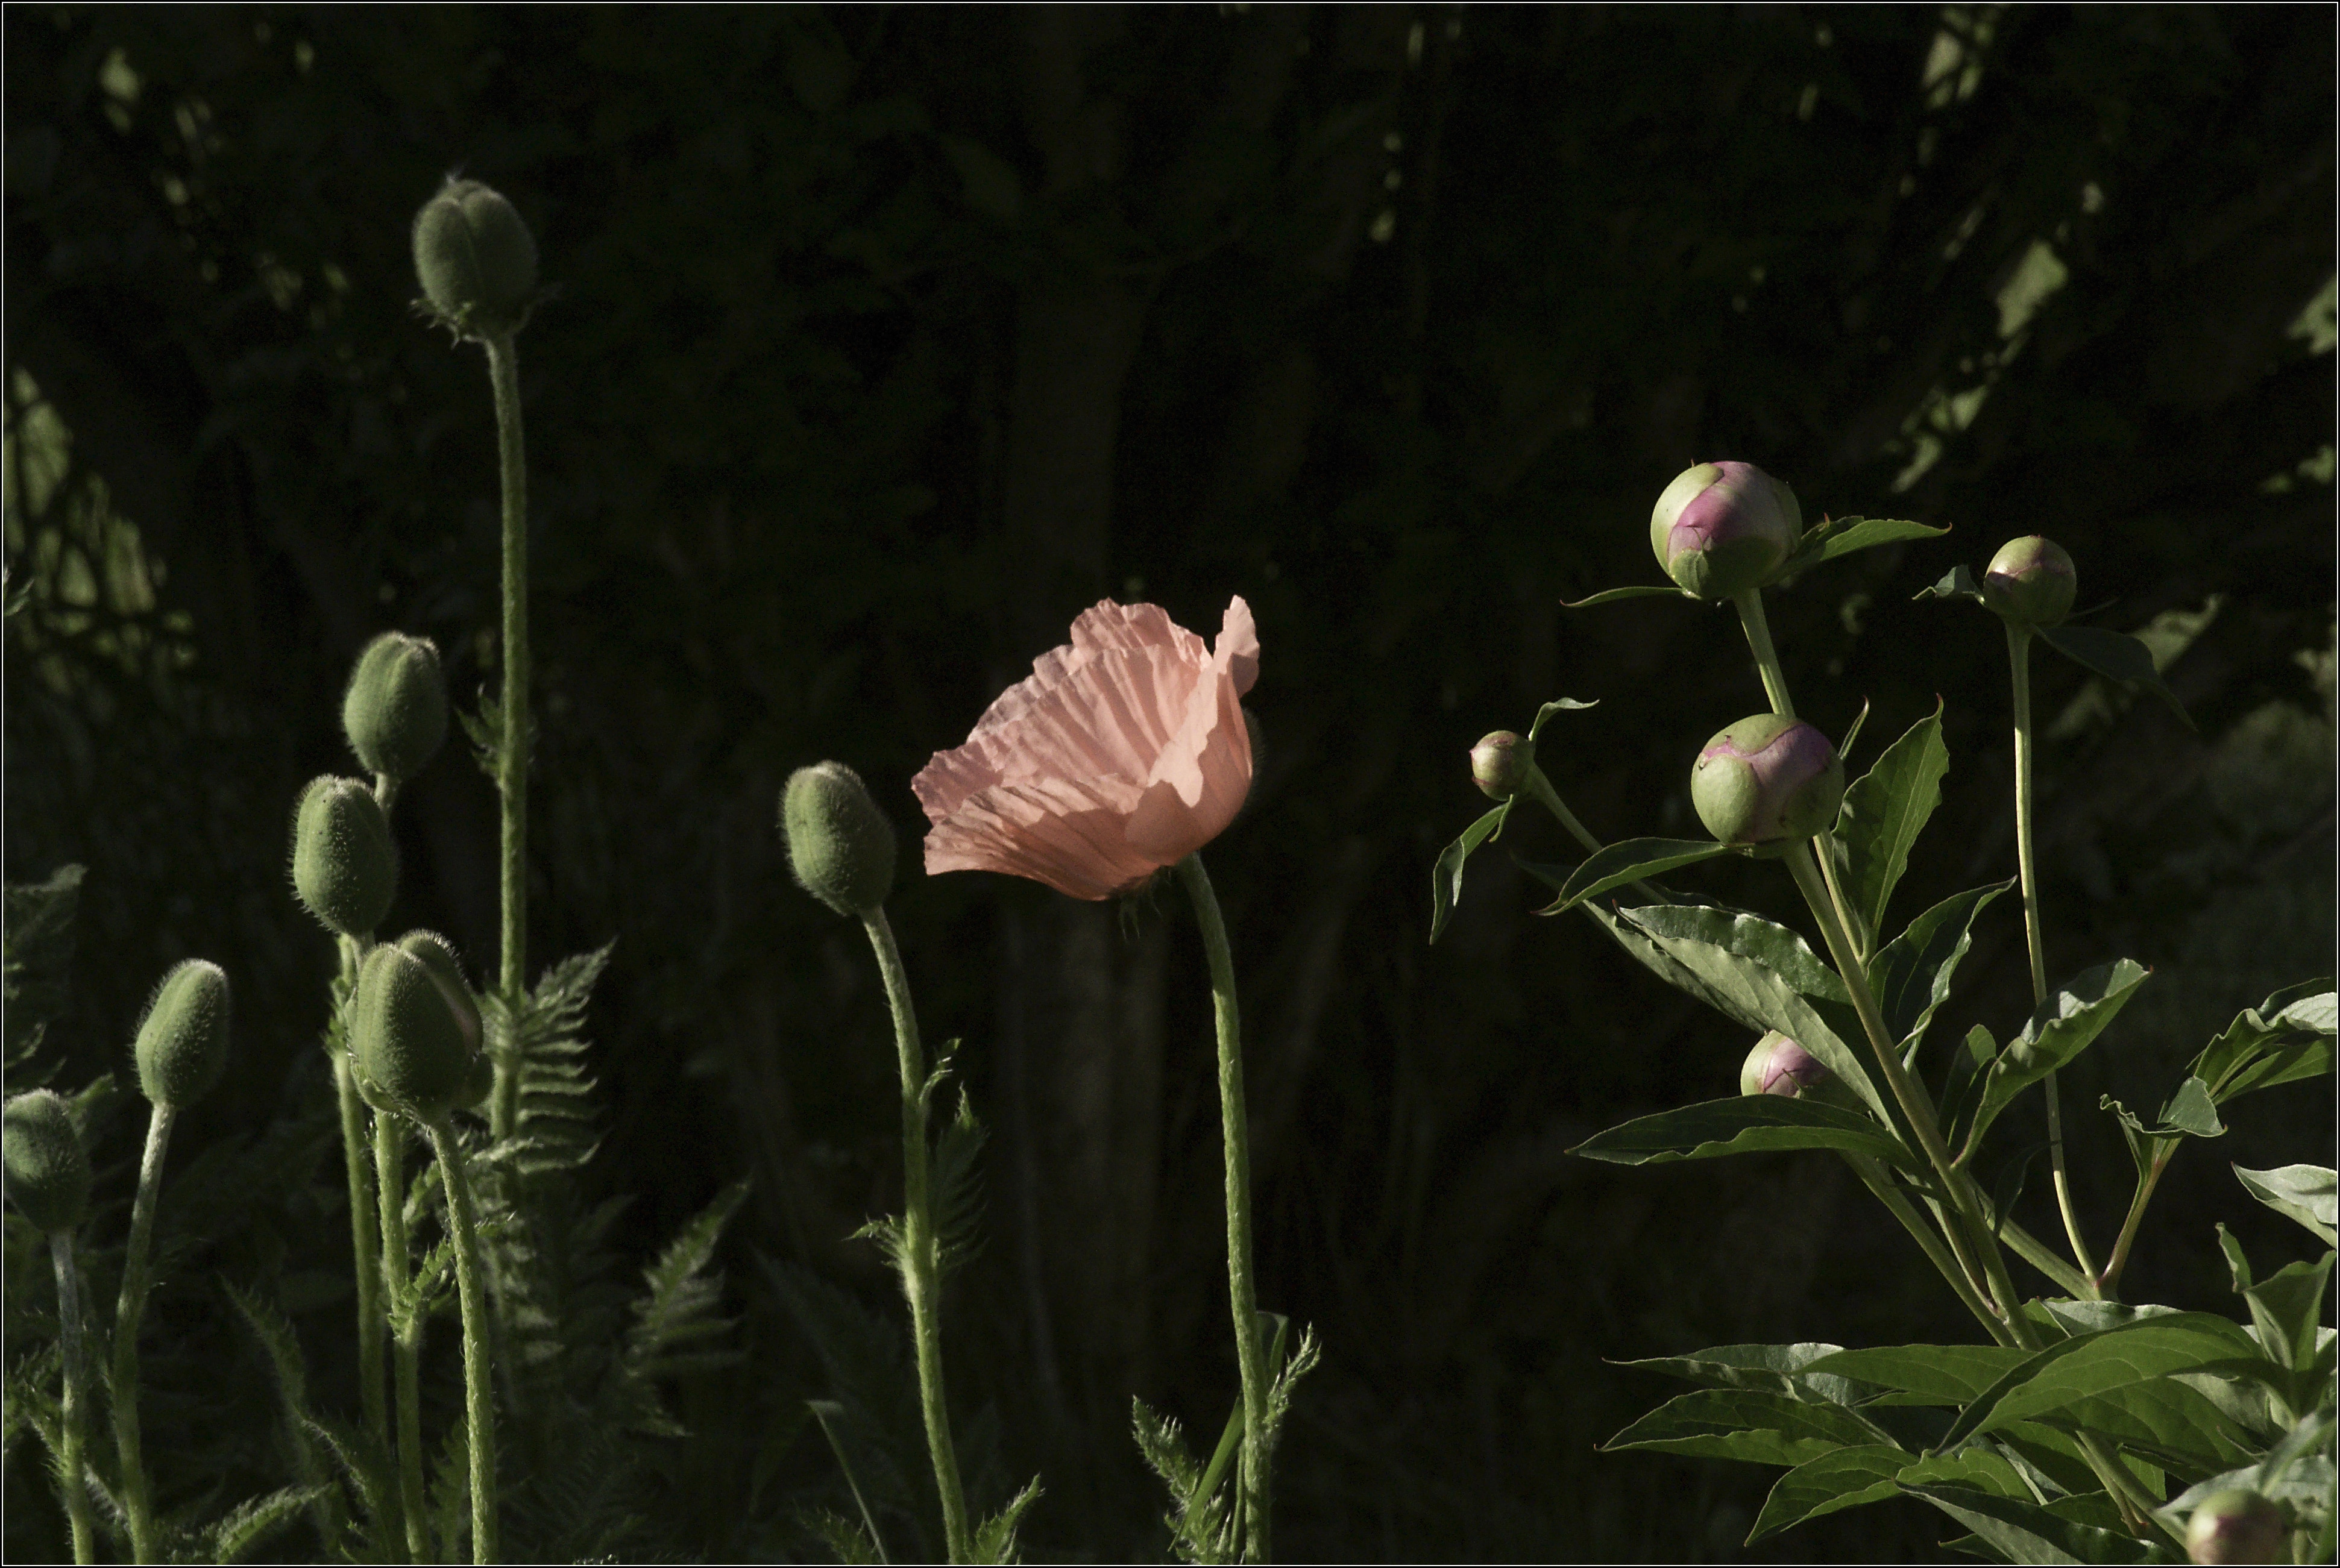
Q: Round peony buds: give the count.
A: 6